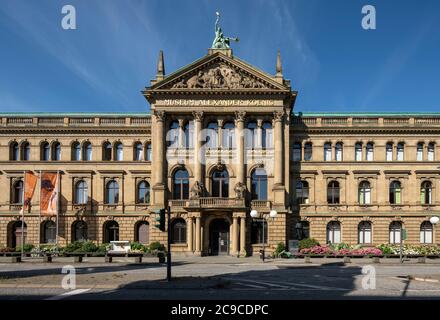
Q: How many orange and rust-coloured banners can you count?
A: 2